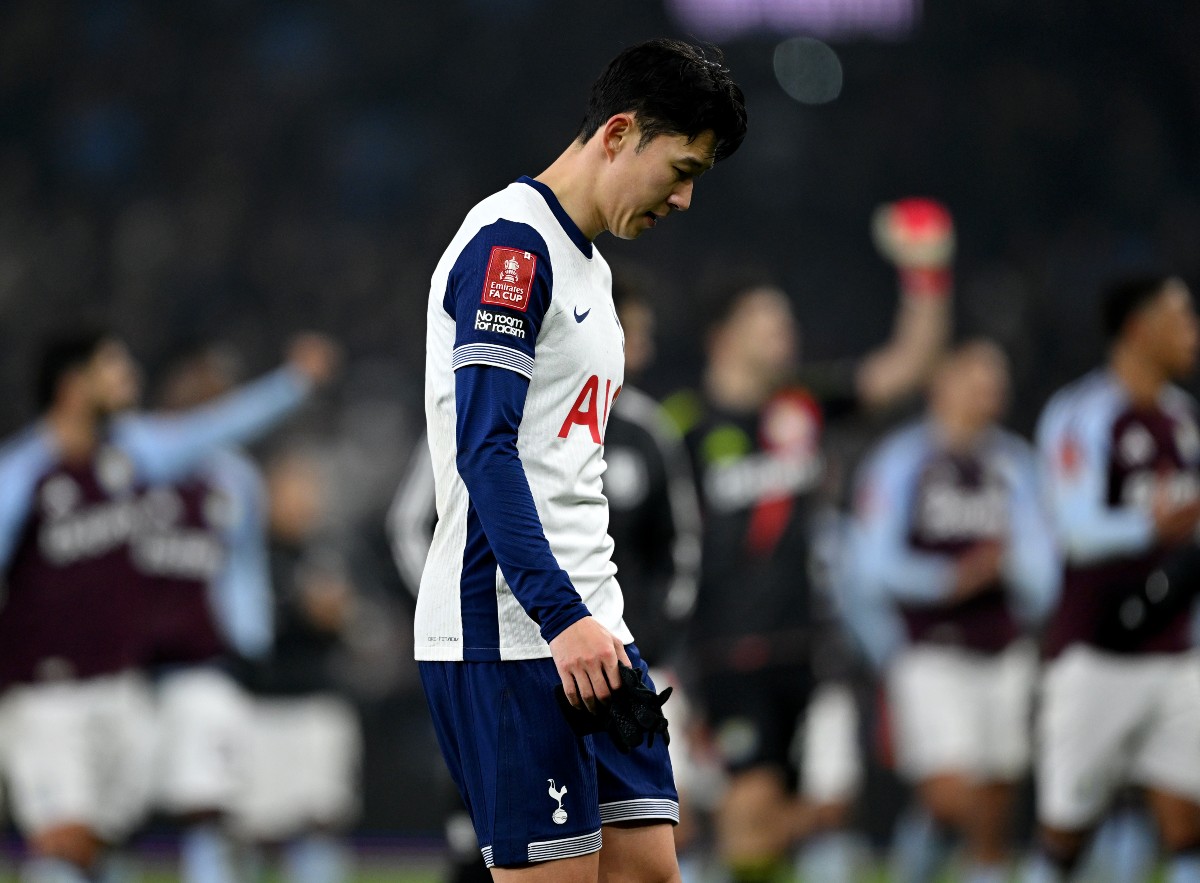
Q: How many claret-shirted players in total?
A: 4